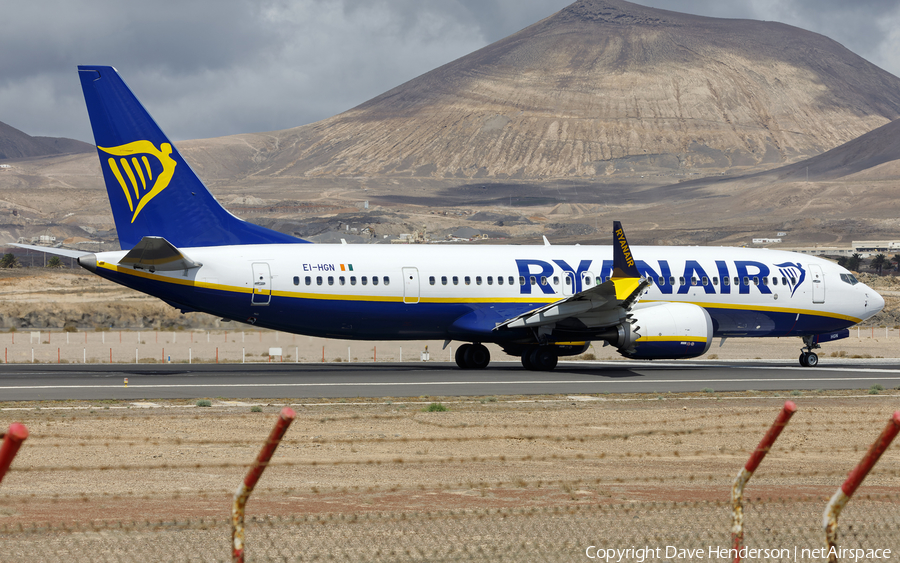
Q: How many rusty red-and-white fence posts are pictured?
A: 4